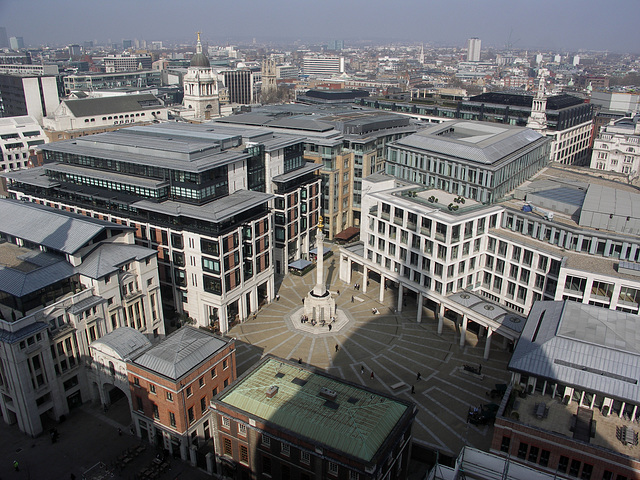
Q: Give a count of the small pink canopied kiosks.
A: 0